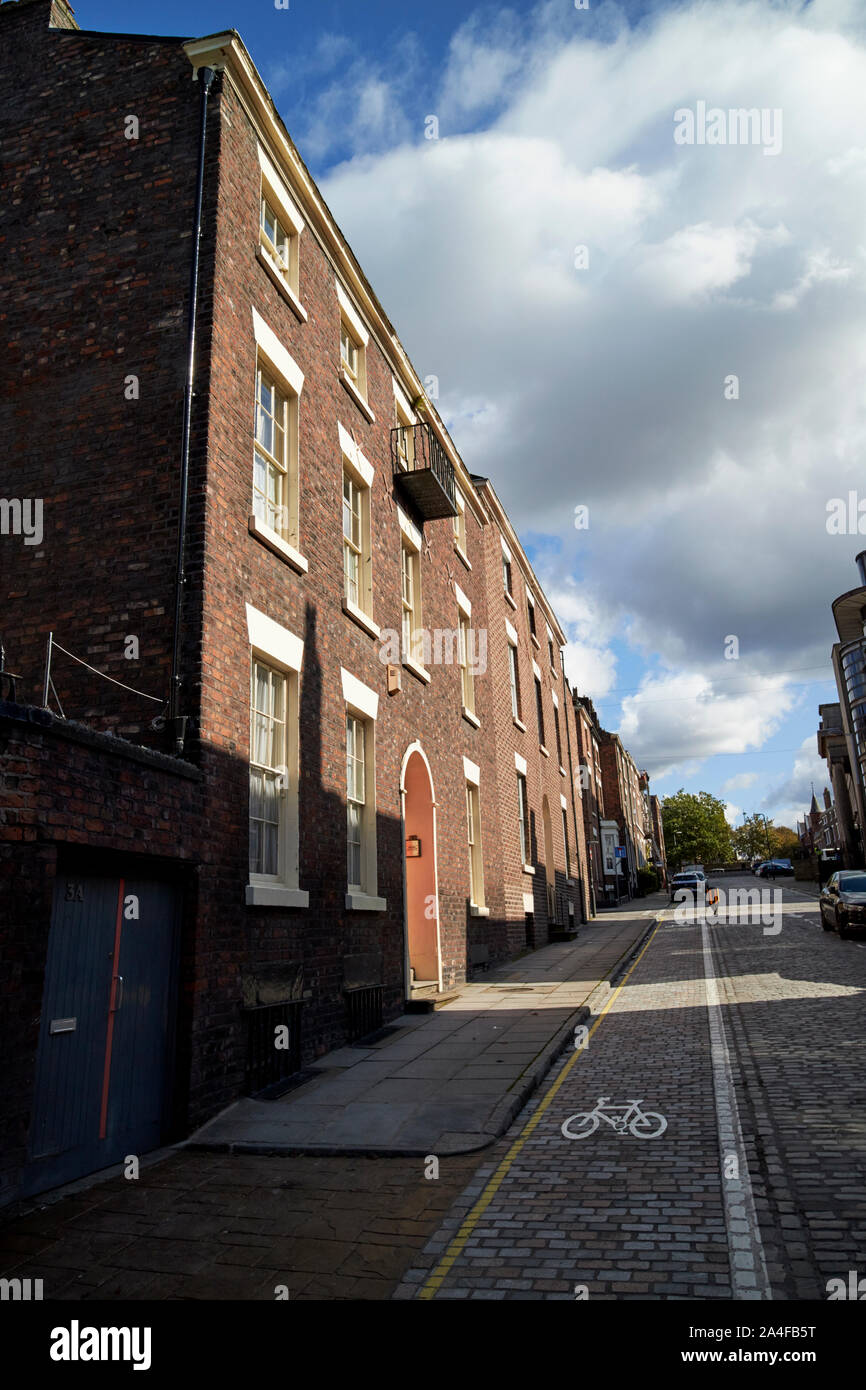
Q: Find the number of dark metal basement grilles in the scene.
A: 2